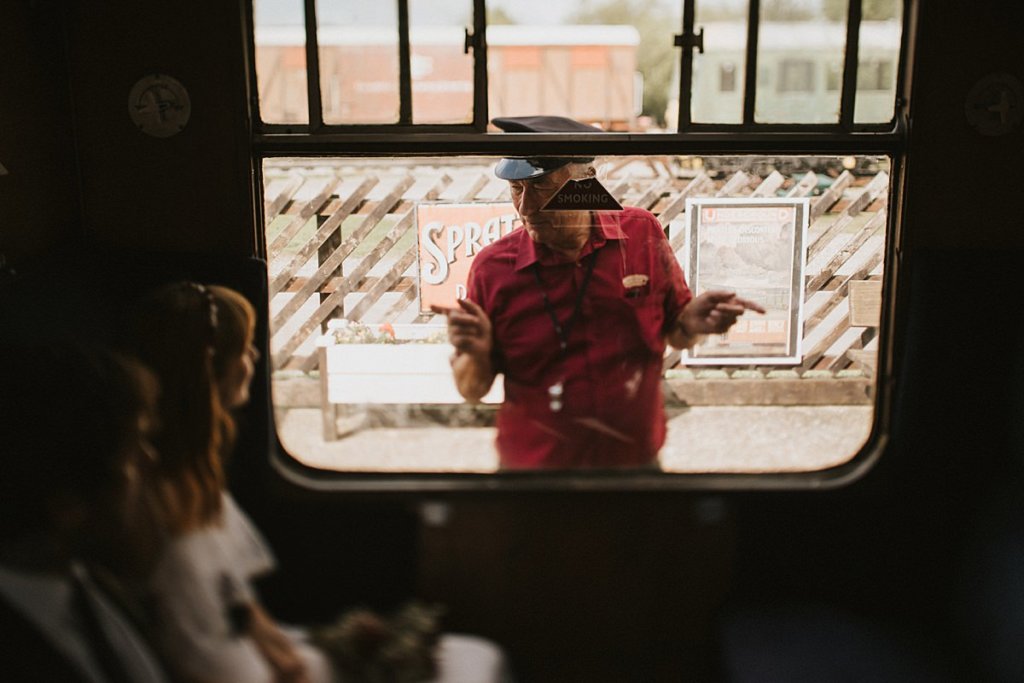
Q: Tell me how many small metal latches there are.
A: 2